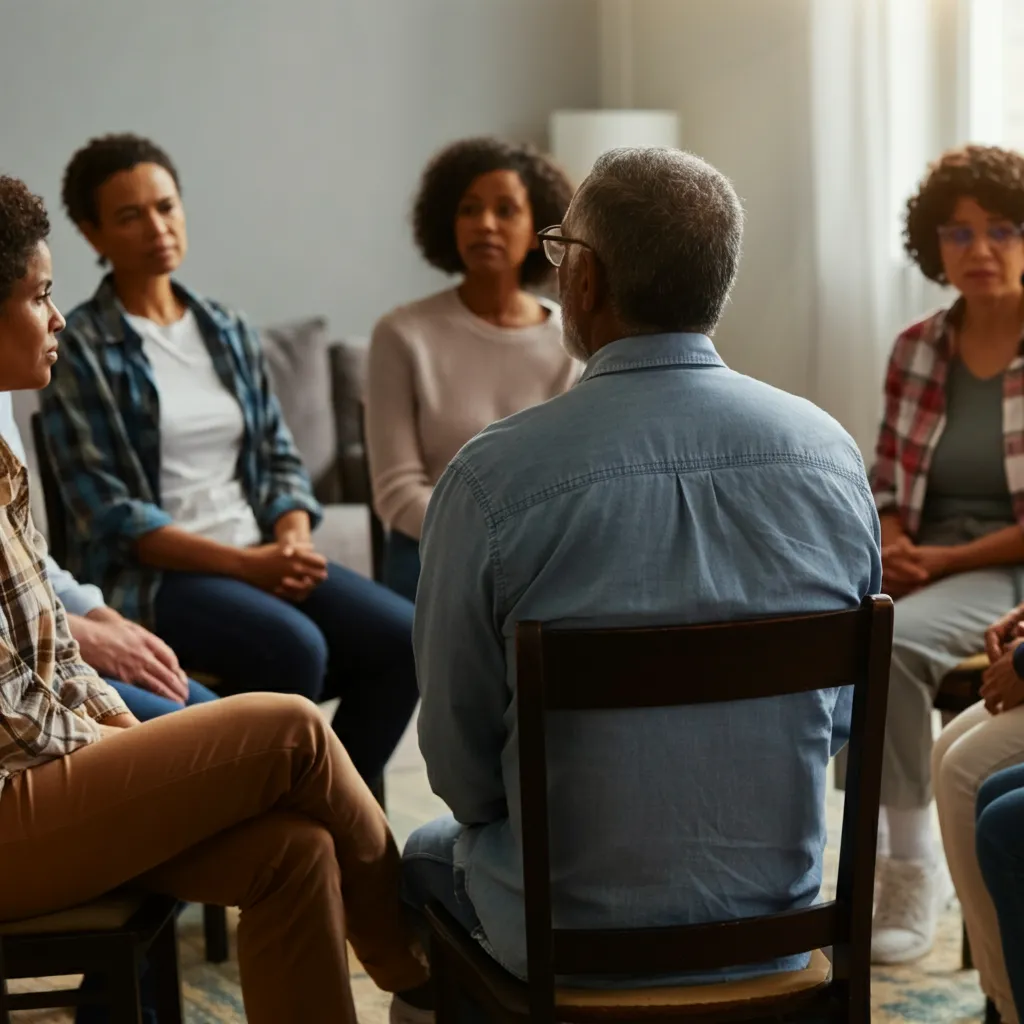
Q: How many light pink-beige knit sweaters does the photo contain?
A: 1